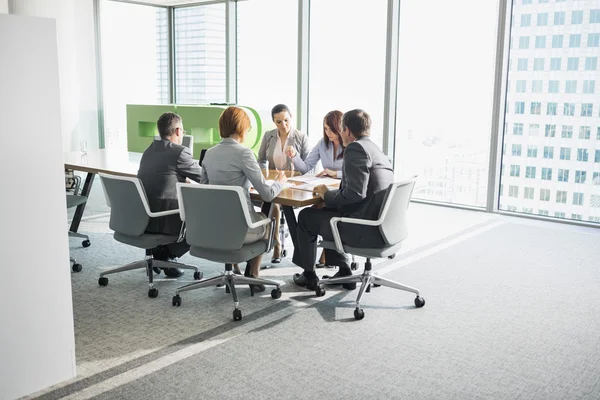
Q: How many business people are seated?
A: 5